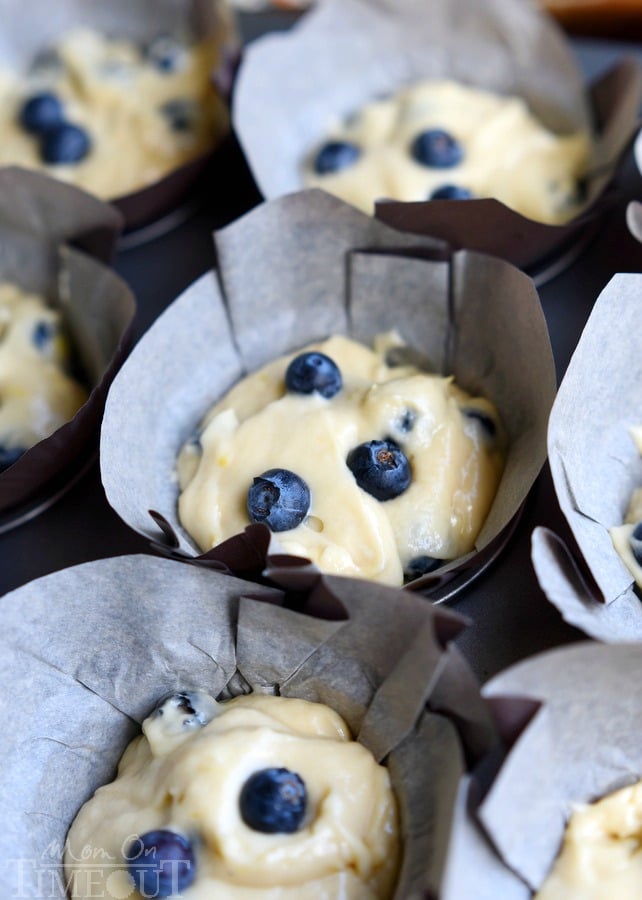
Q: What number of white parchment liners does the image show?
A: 7